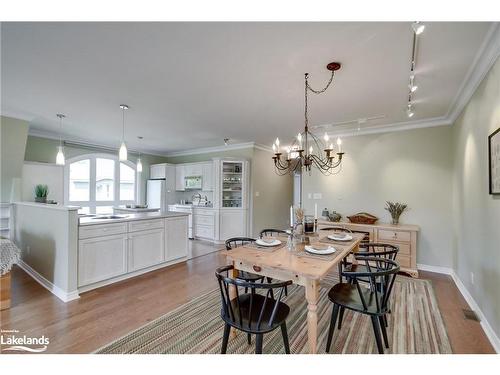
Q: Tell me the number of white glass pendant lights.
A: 3